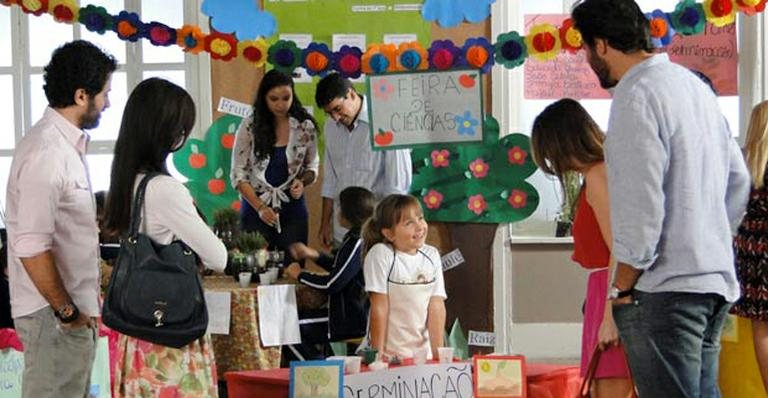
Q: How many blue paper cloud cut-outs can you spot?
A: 2